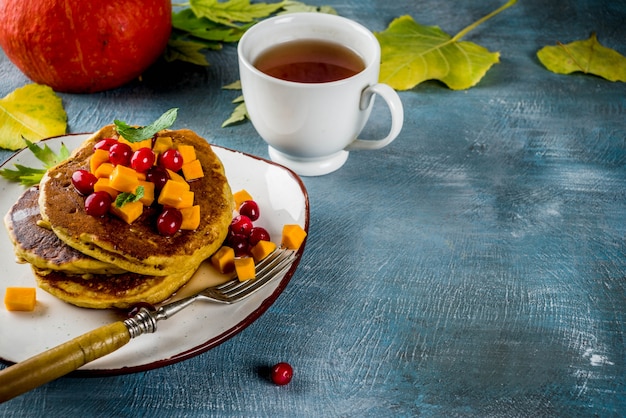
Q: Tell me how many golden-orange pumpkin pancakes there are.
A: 3